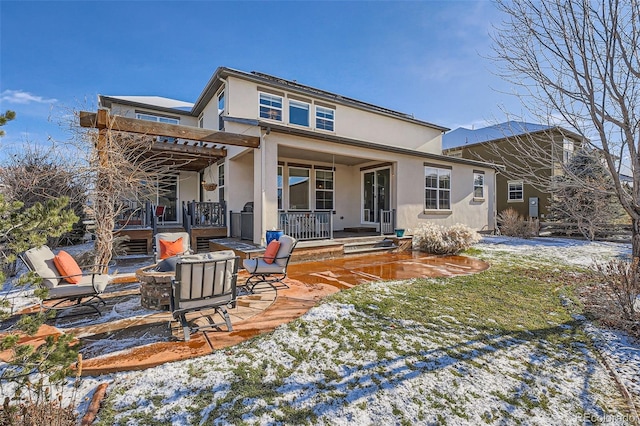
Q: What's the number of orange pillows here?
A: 3